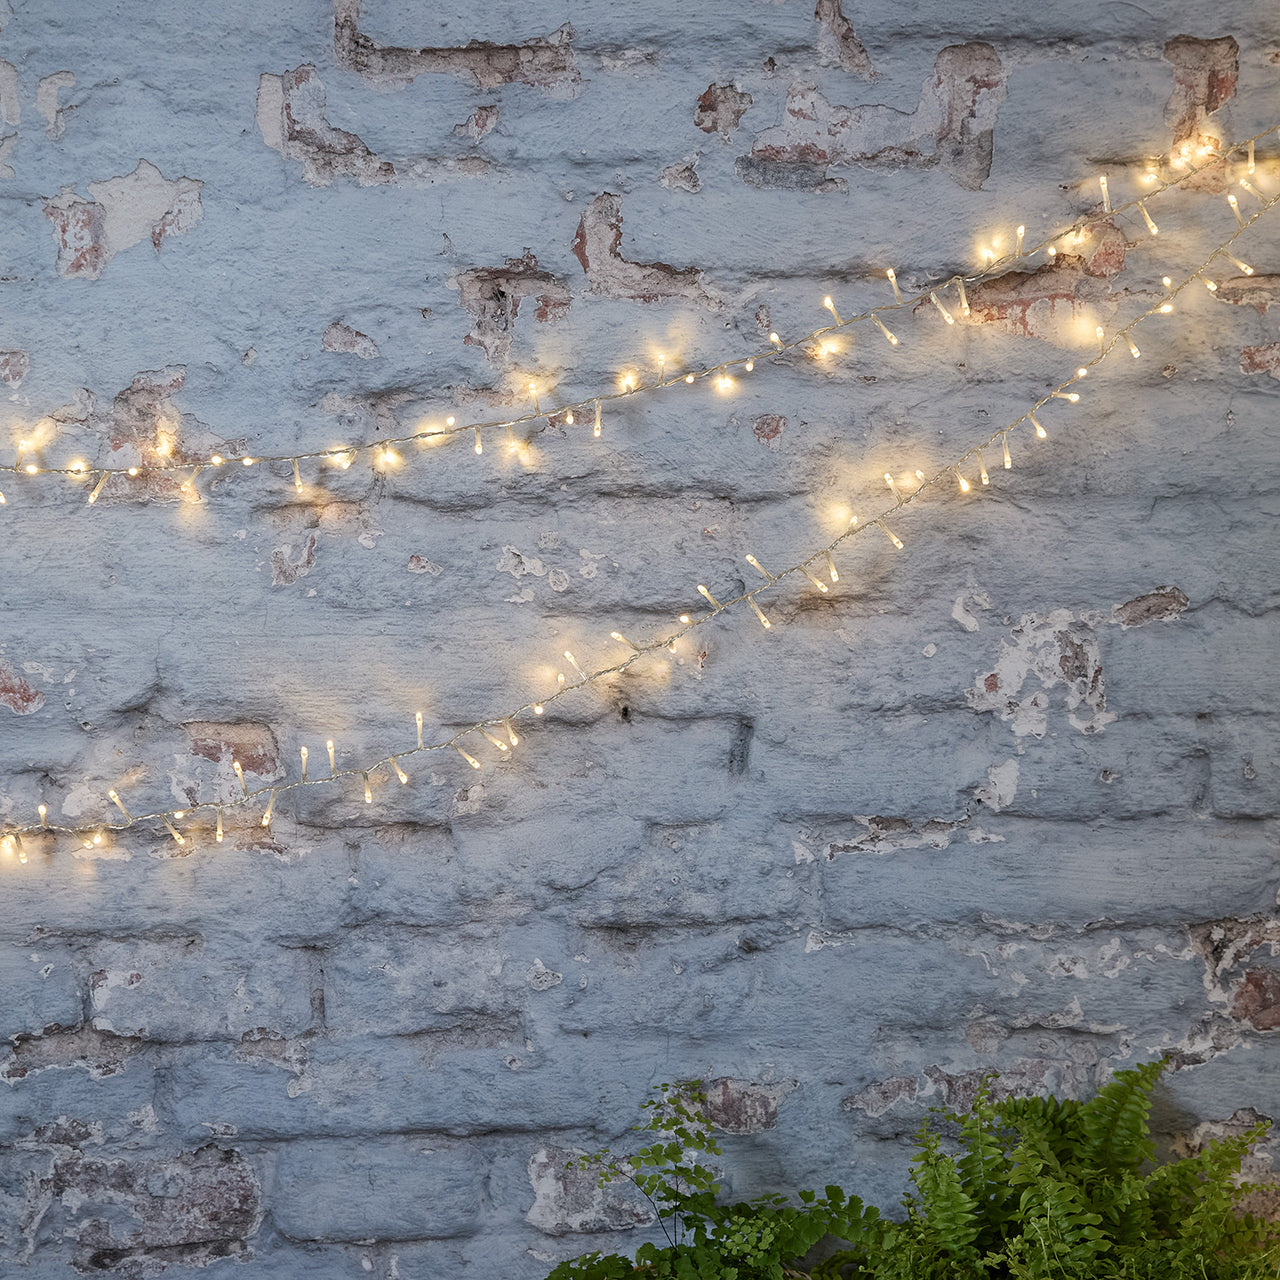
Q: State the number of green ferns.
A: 2